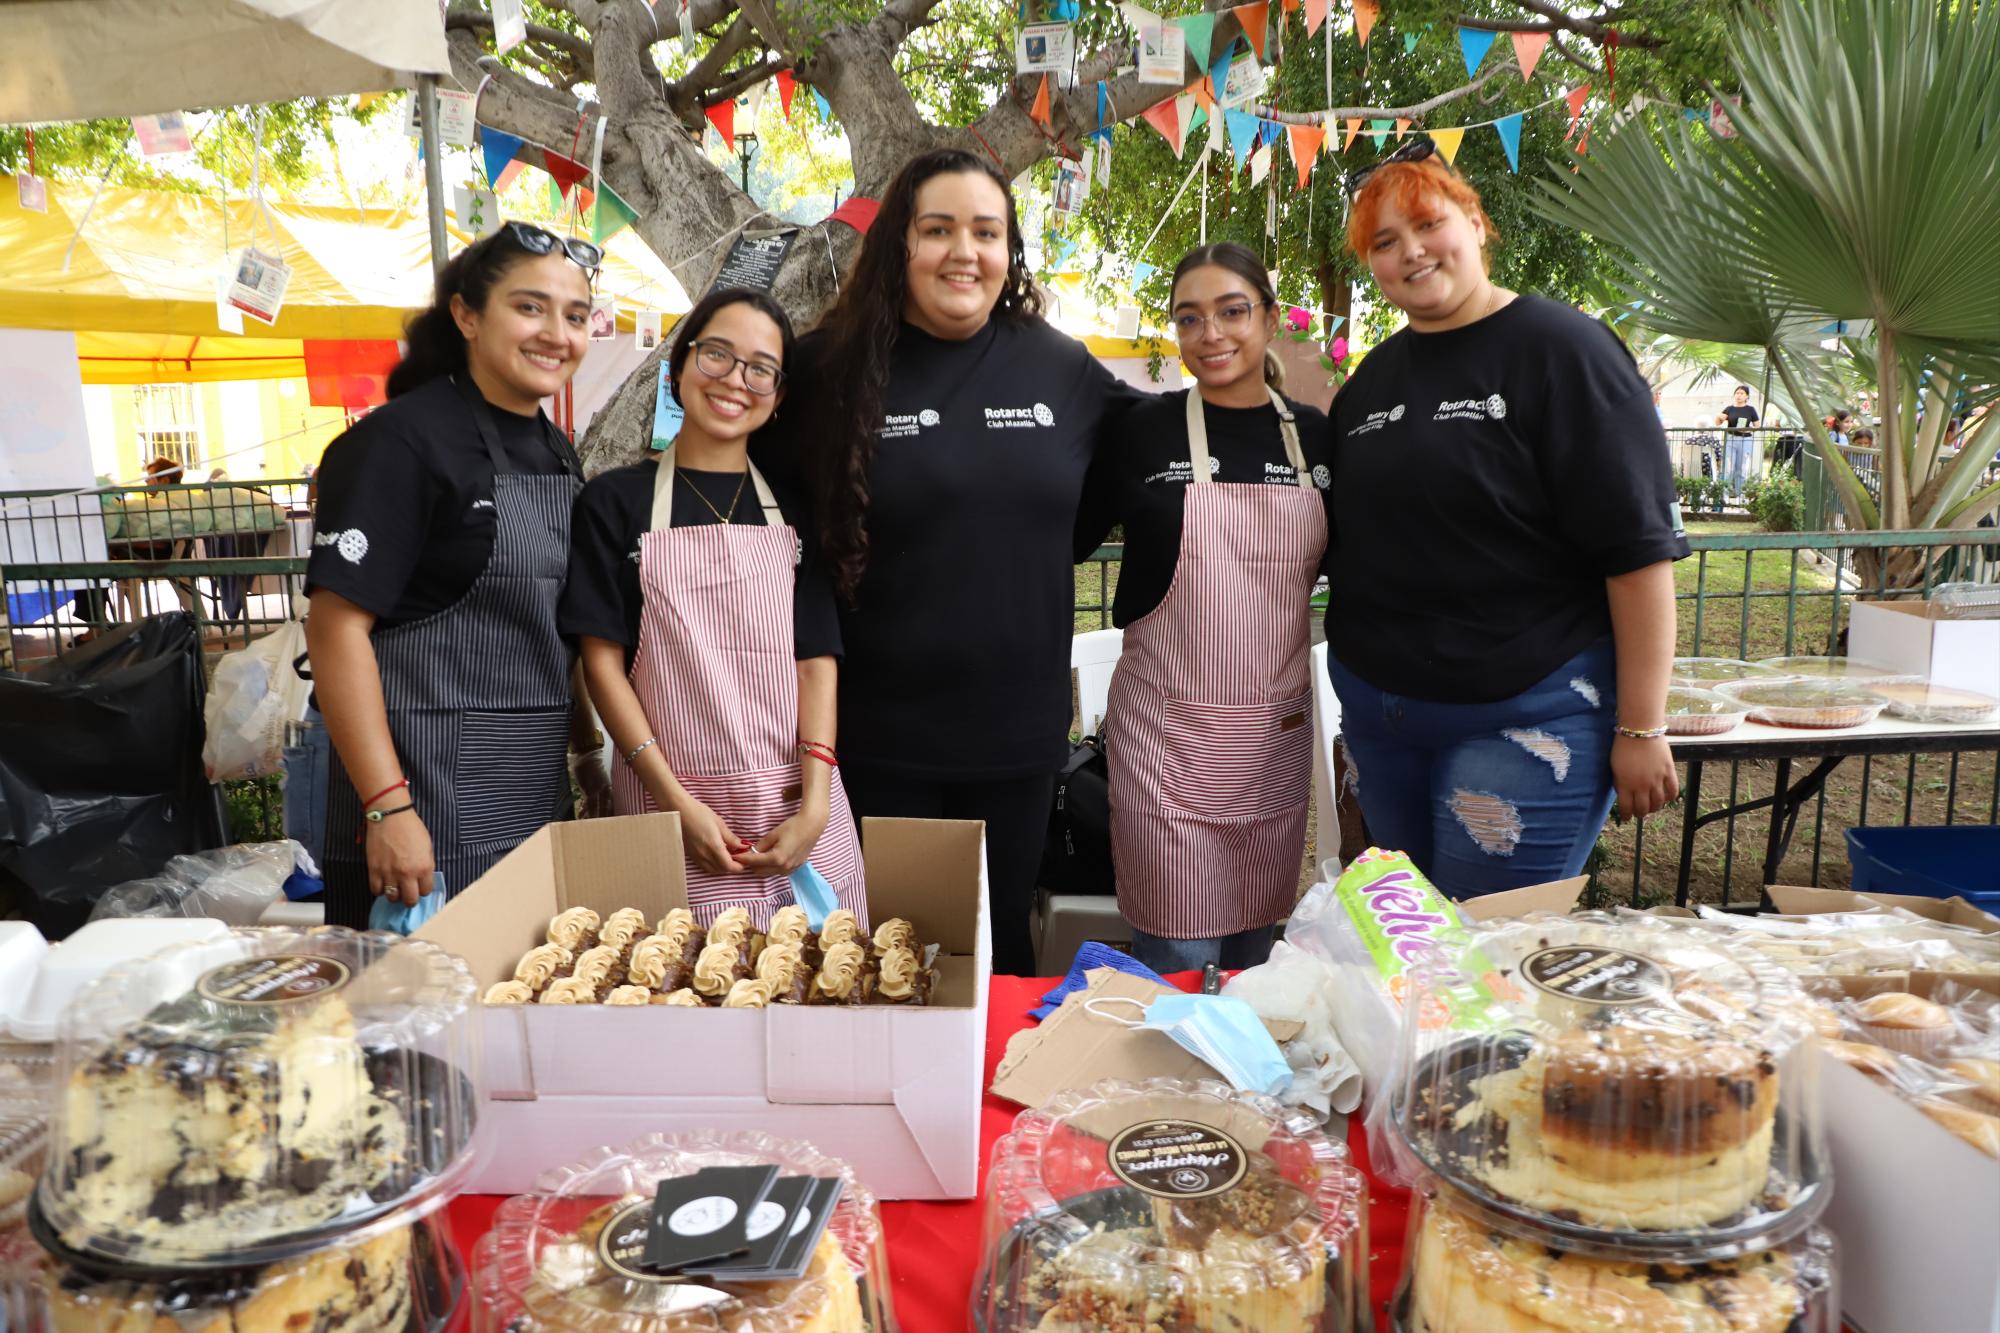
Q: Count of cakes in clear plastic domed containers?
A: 6